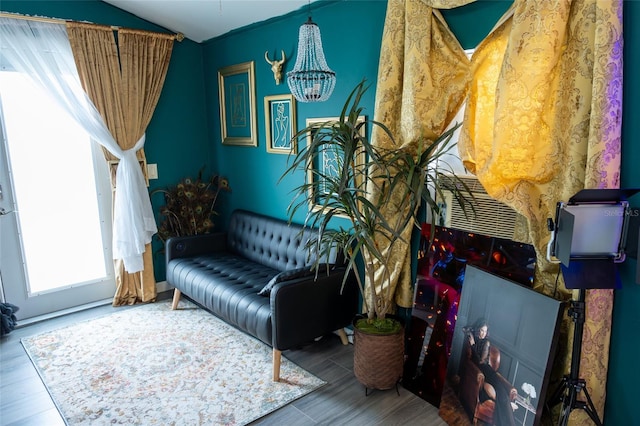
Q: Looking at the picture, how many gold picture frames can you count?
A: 3